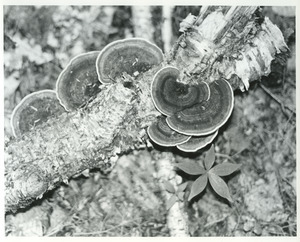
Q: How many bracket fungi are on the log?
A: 7